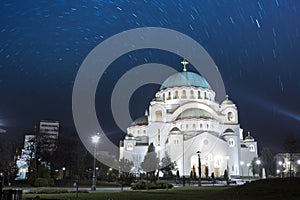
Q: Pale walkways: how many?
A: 1